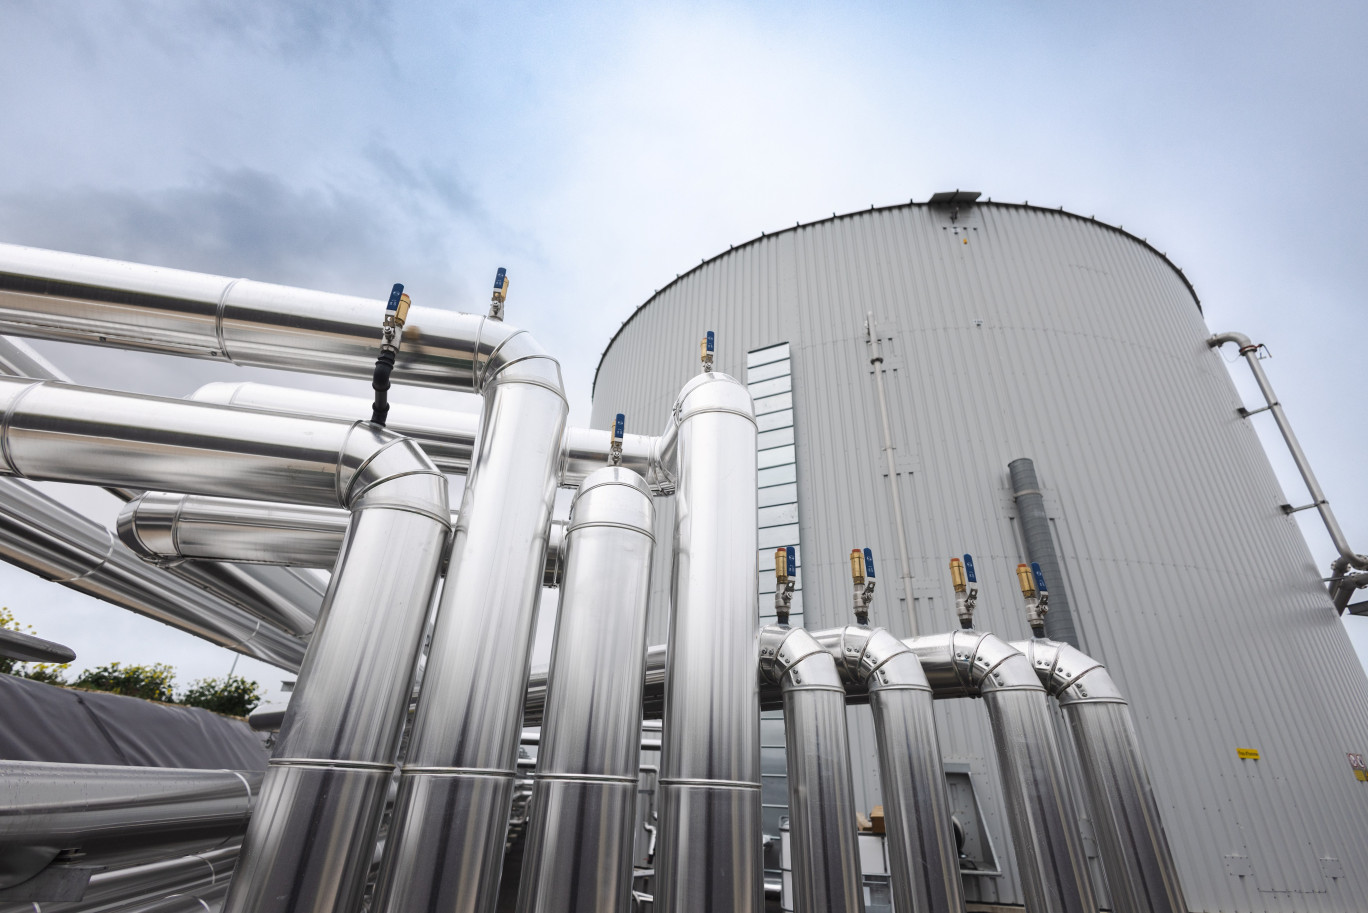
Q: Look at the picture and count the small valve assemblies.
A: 8